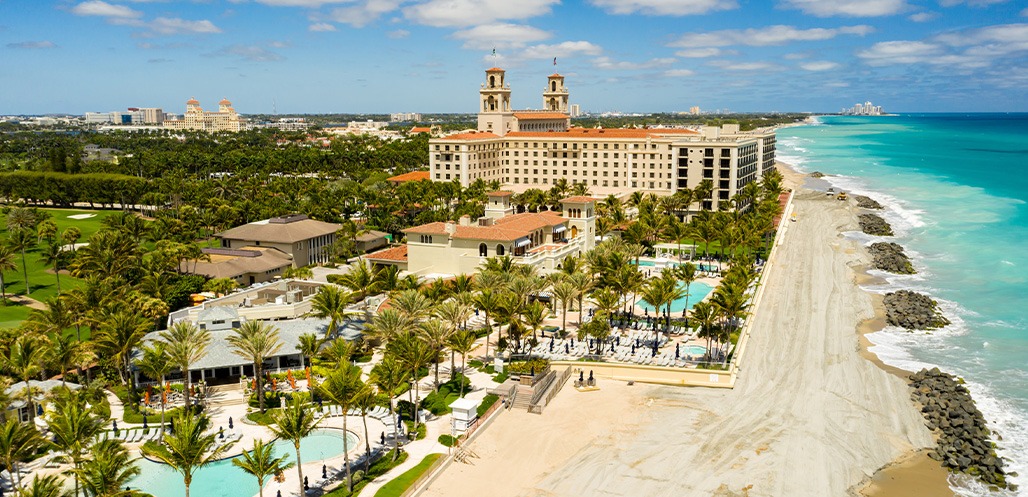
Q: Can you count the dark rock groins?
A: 6